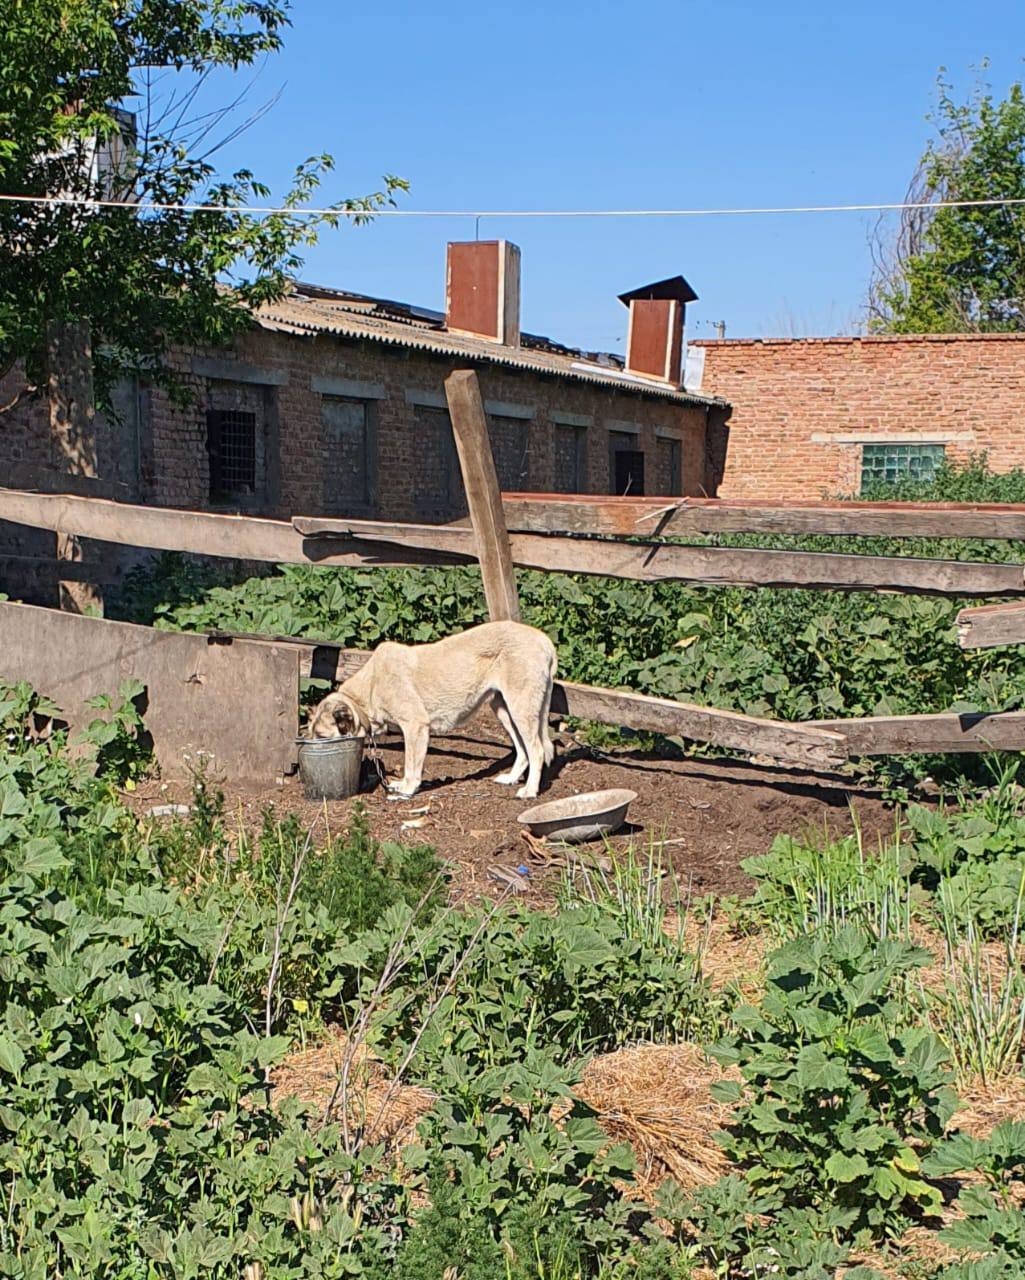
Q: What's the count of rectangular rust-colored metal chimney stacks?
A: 2